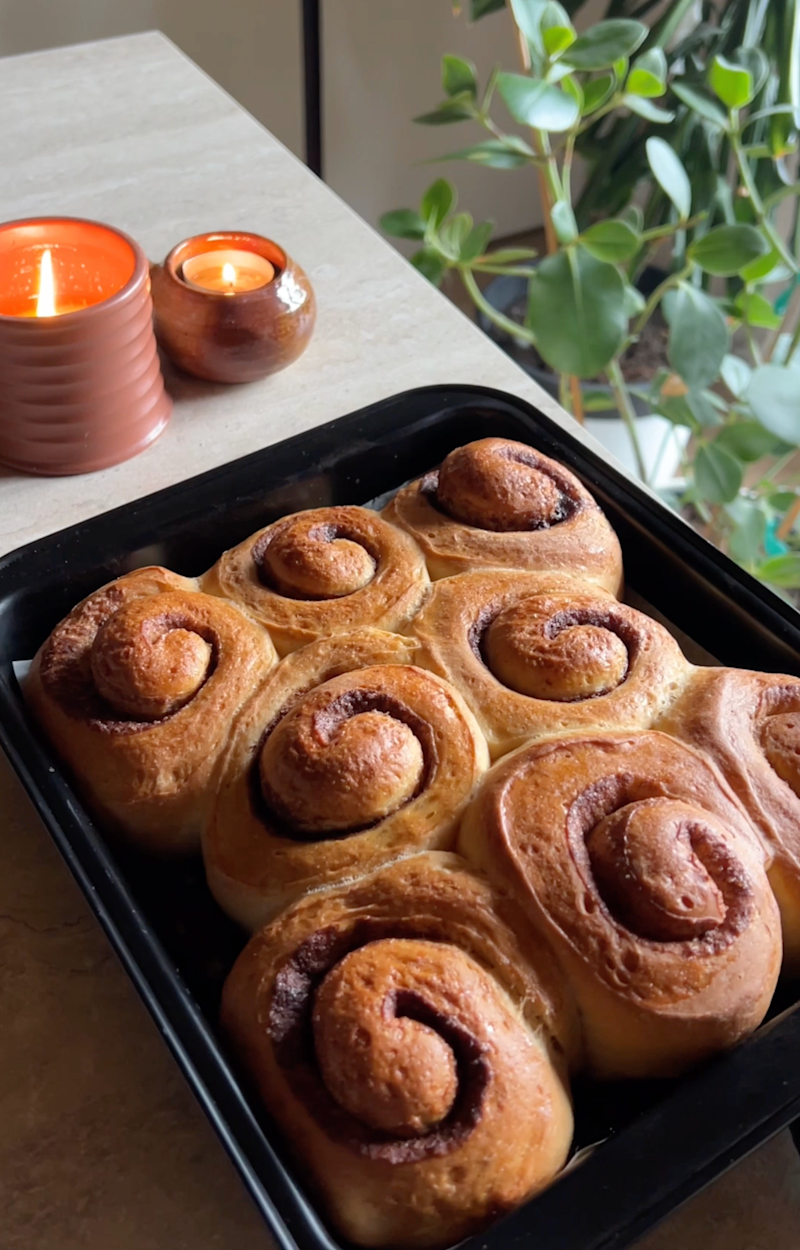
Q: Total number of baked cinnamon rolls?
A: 8